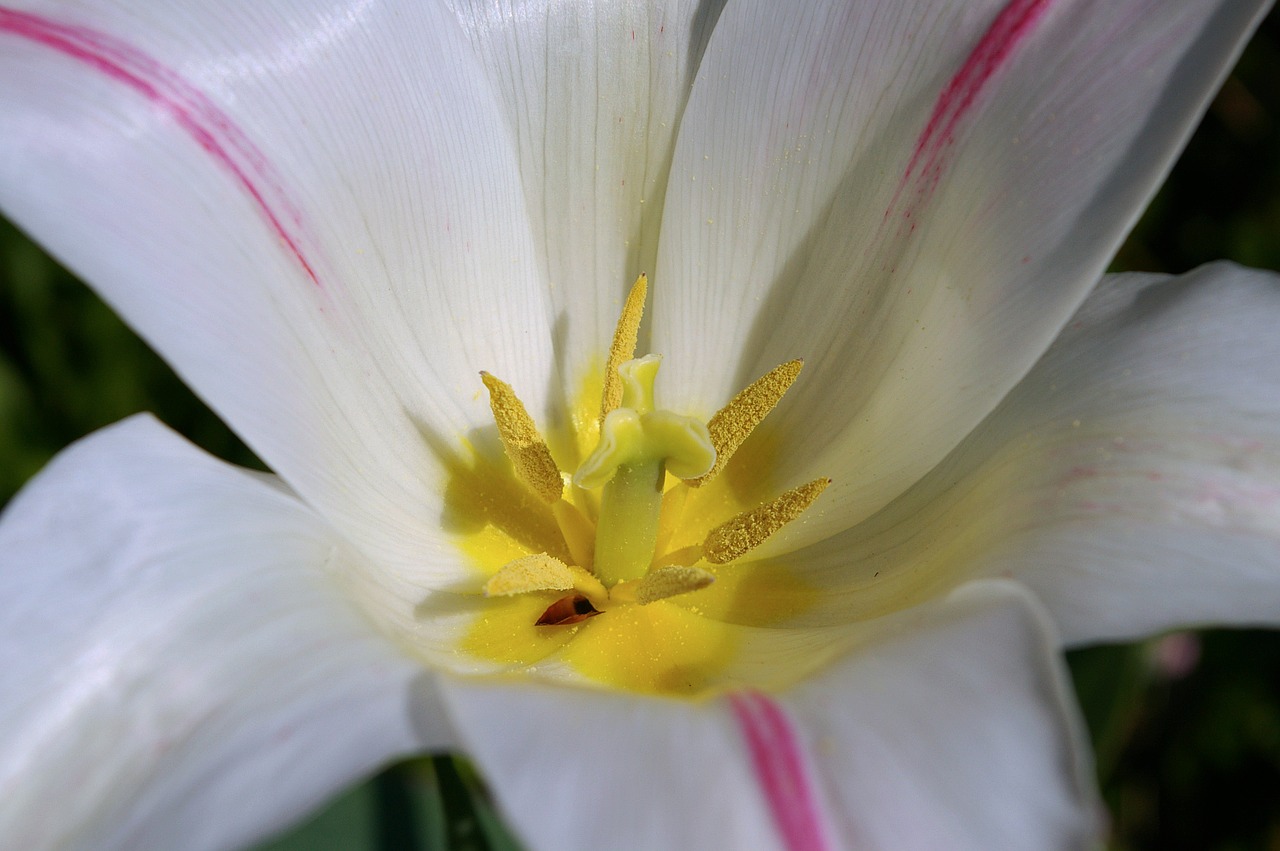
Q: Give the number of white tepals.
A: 6